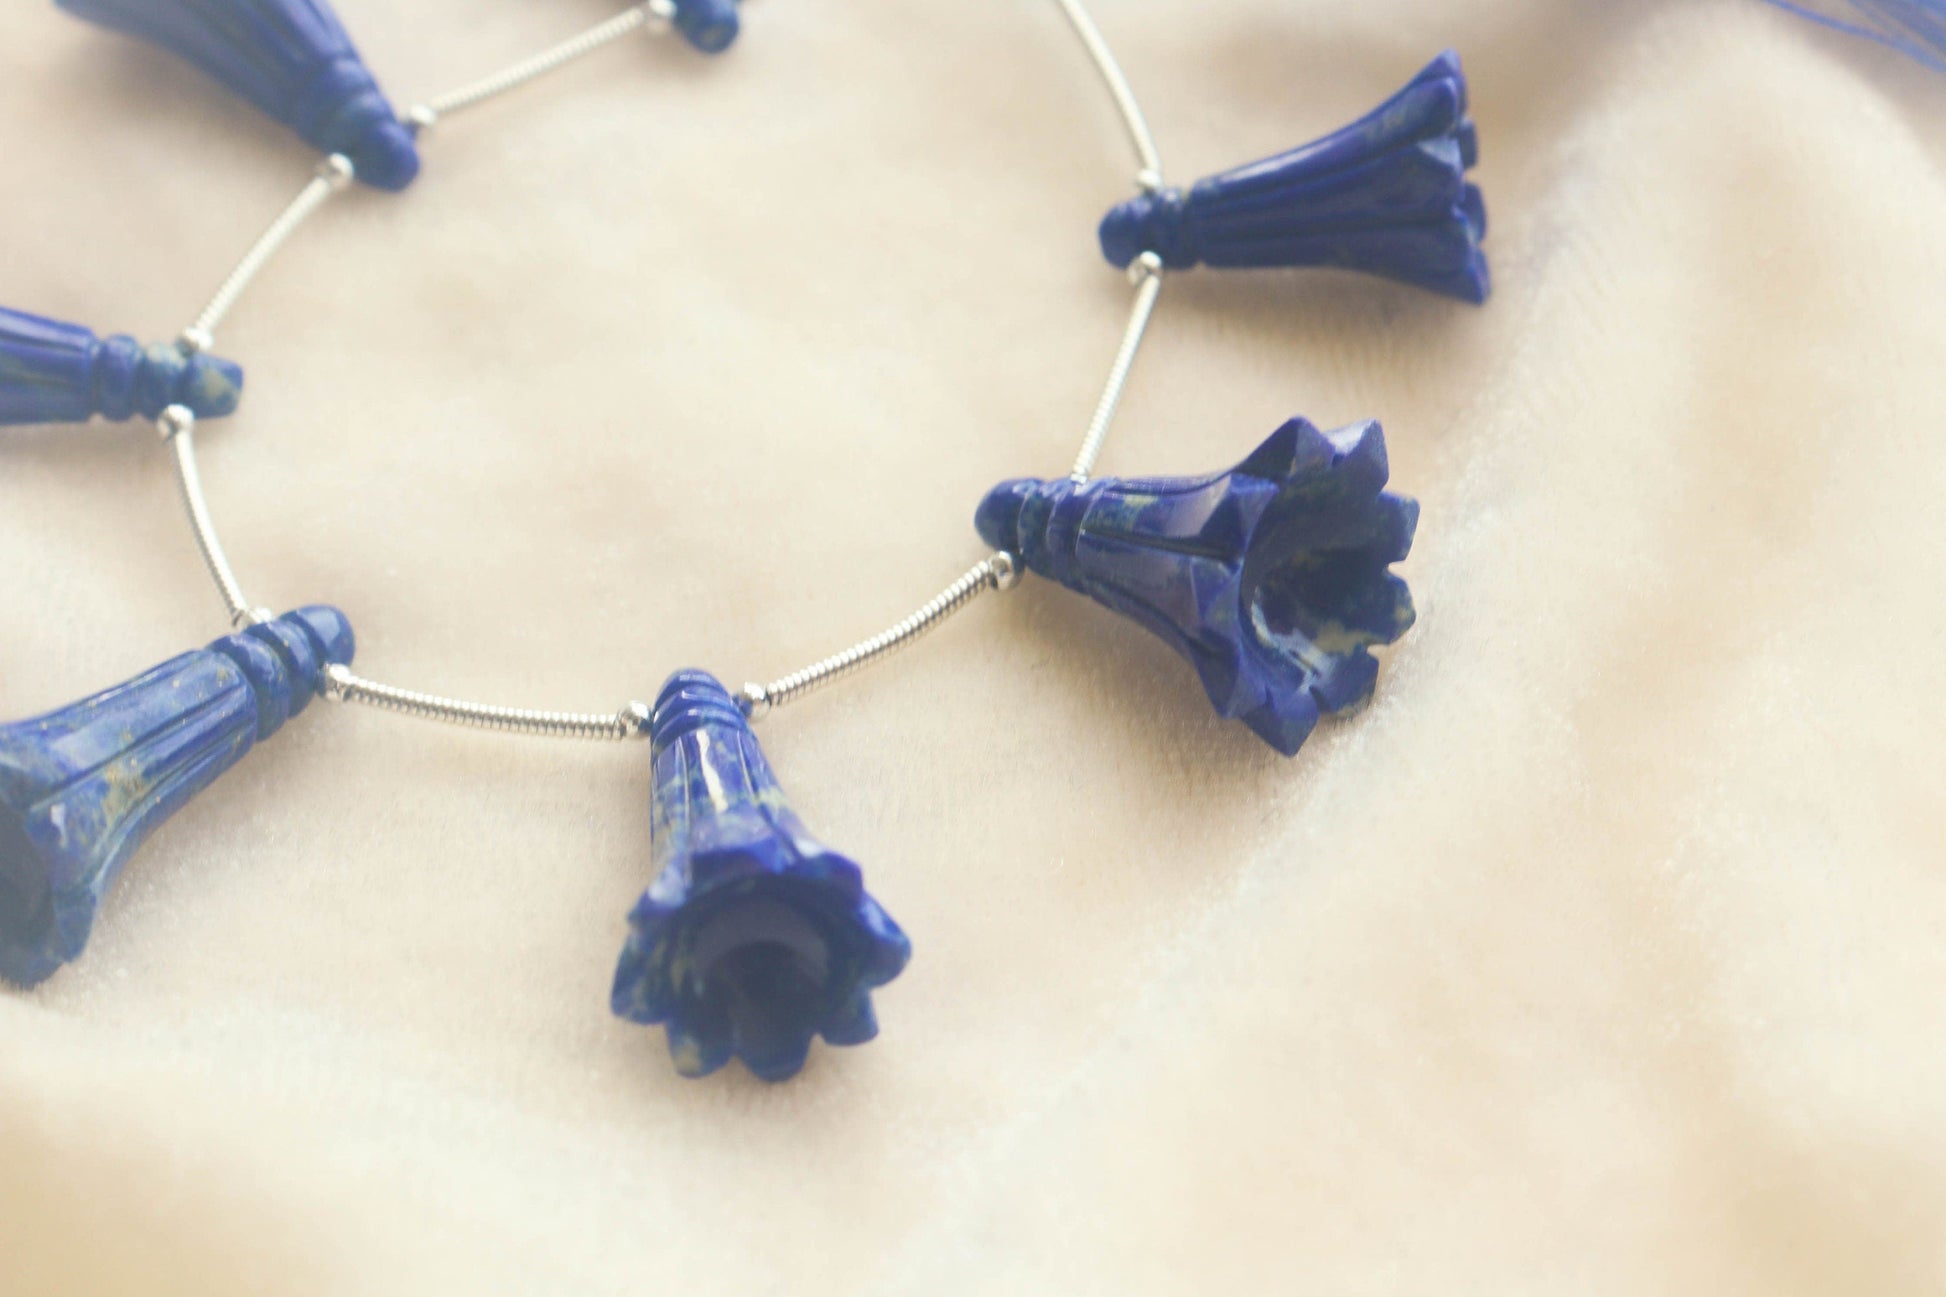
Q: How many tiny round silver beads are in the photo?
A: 12